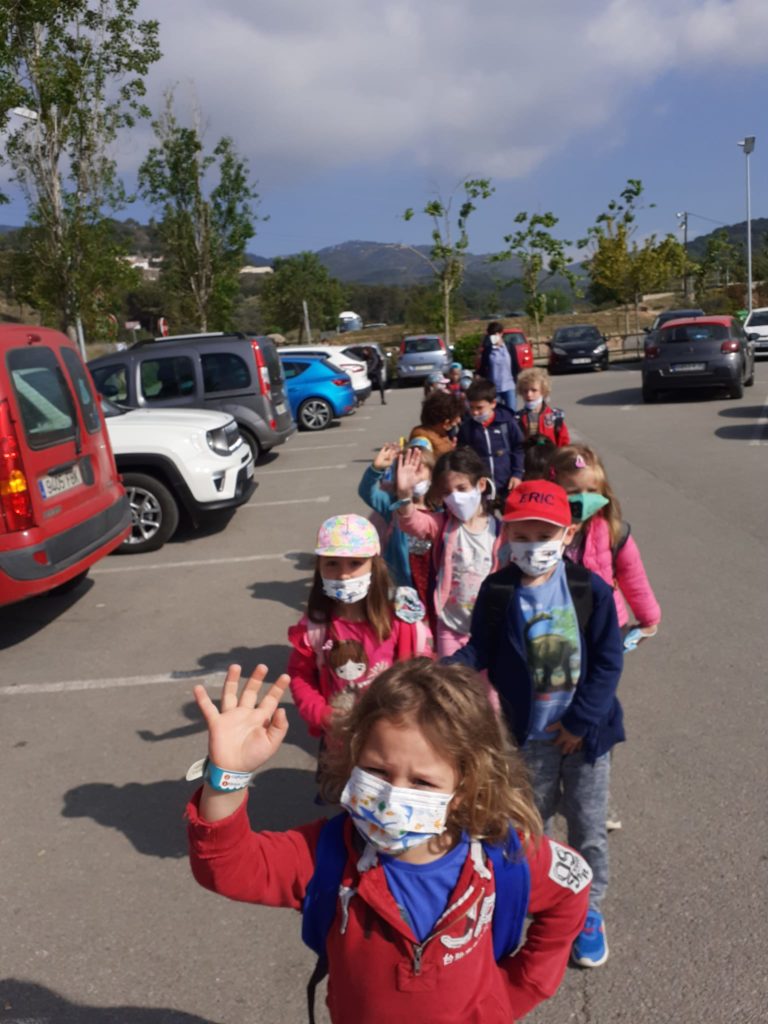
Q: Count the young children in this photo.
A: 13